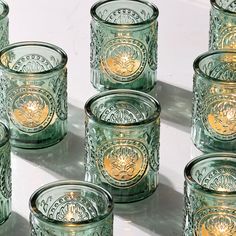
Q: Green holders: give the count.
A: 9